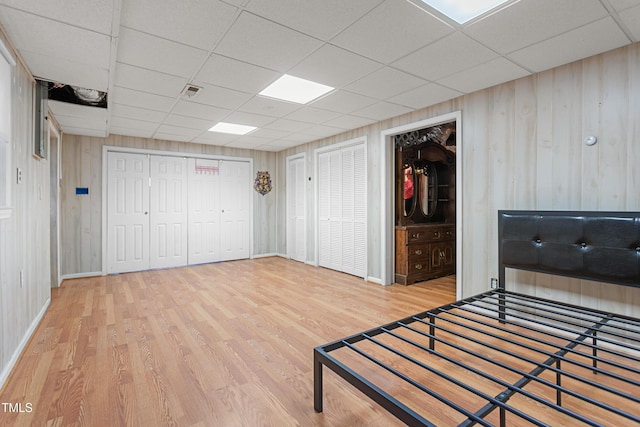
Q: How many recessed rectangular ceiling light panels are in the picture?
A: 3